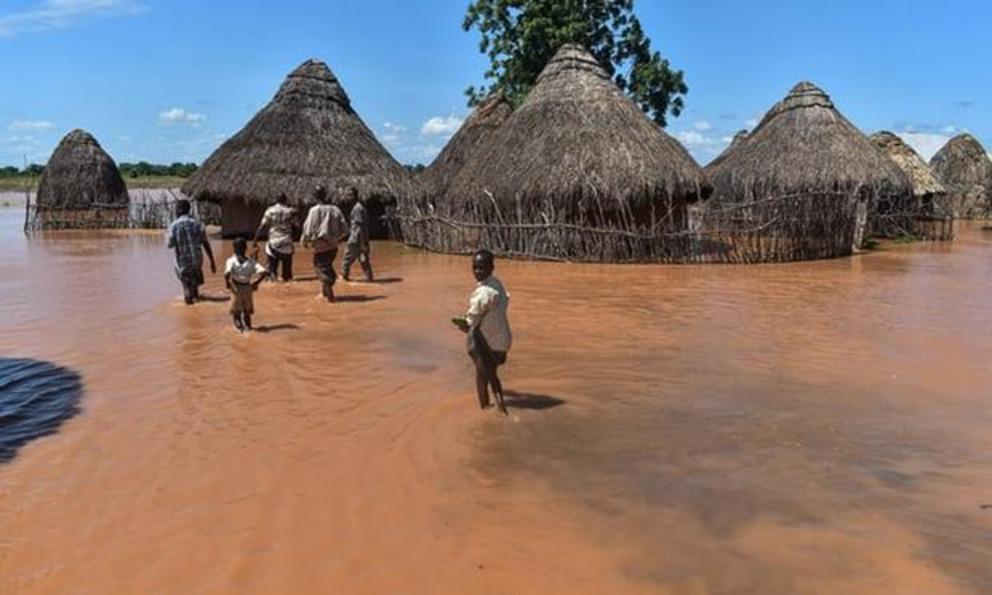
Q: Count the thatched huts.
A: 8